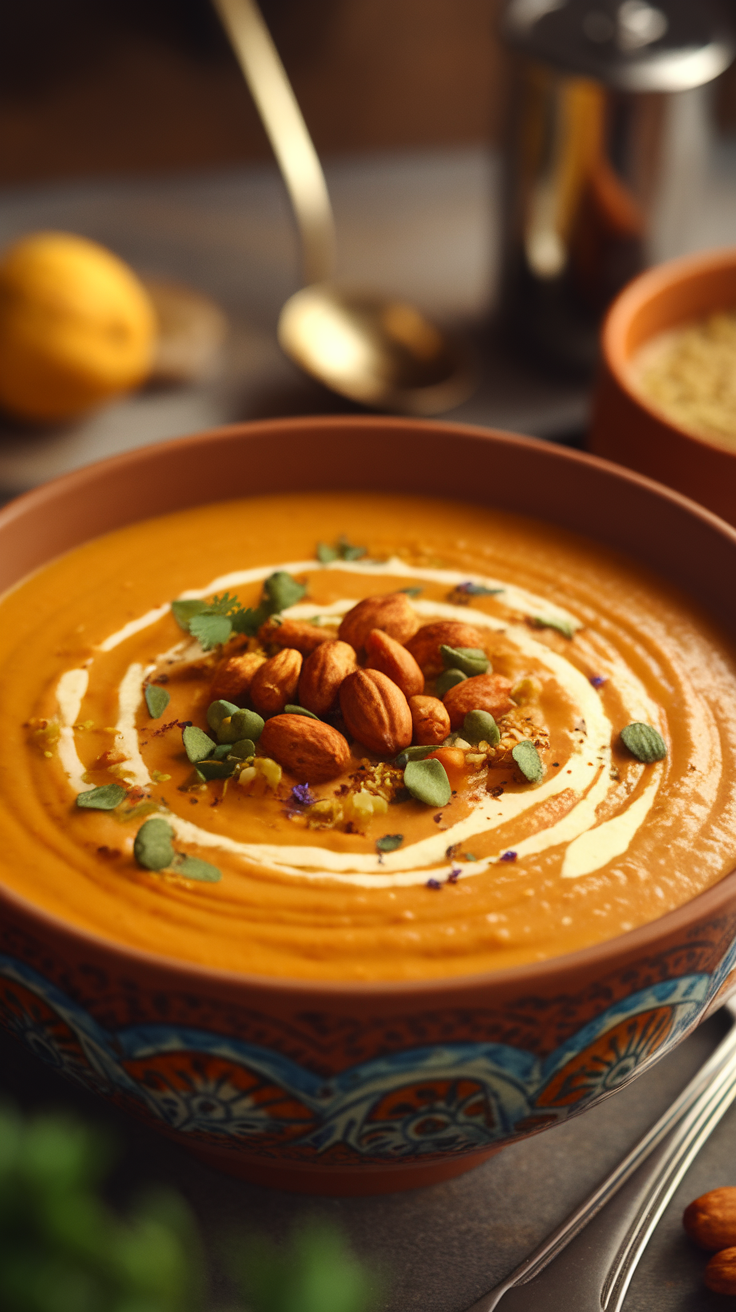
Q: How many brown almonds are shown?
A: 13